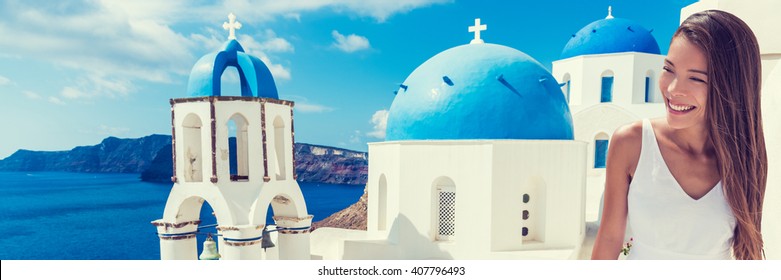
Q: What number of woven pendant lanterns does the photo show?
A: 0